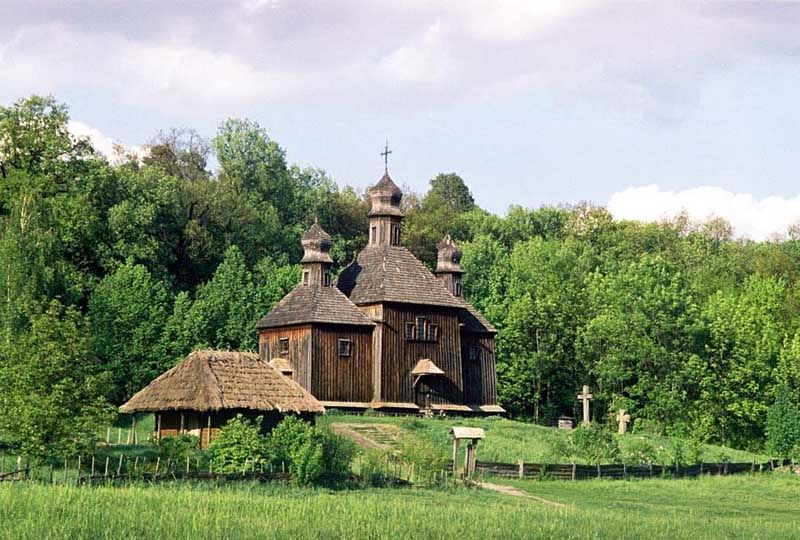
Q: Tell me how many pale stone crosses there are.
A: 2